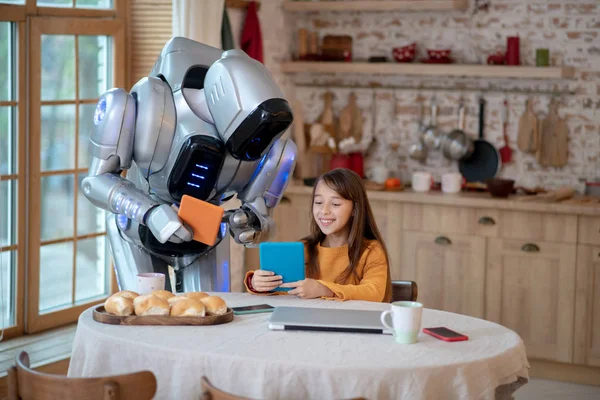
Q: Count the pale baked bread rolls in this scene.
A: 7